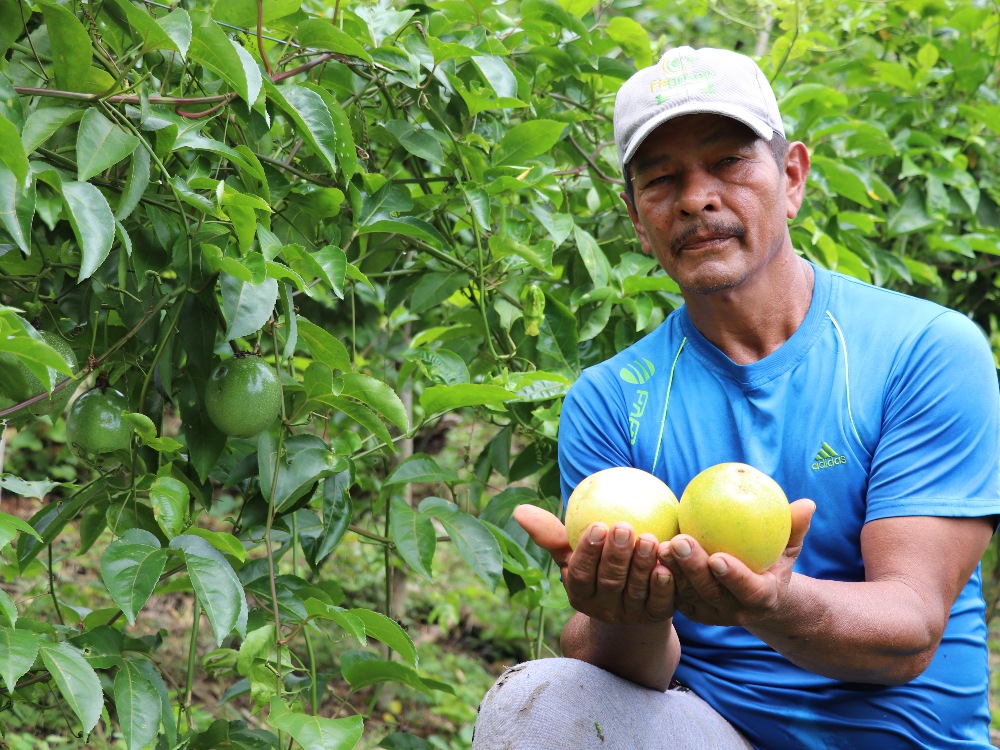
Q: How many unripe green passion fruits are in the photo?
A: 3